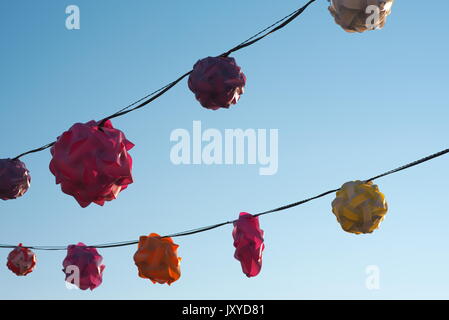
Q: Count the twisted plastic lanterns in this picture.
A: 9